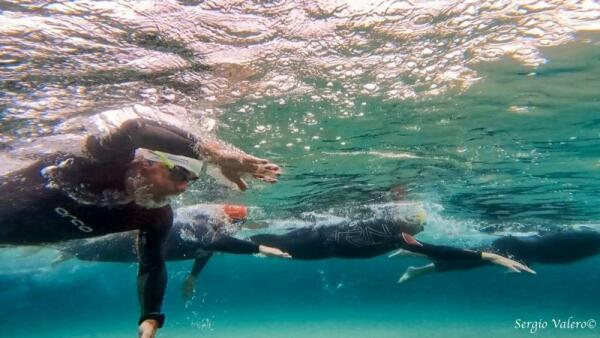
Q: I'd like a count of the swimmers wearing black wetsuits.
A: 4